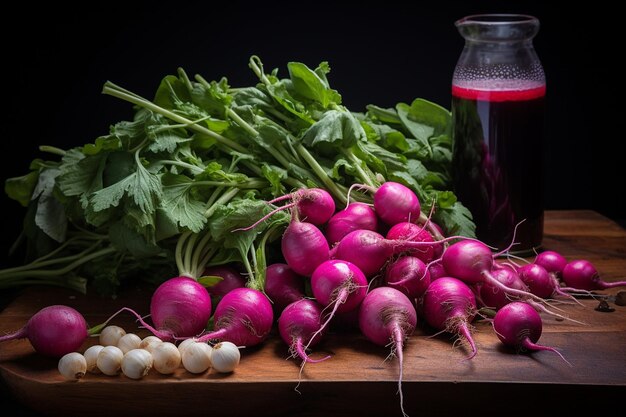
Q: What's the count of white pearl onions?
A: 11